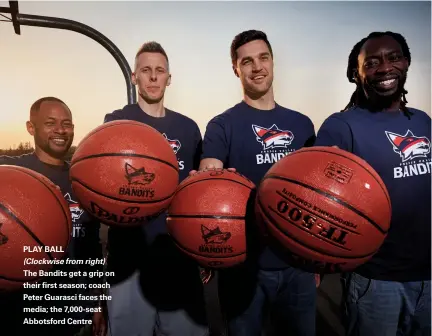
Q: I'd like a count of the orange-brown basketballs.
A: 4